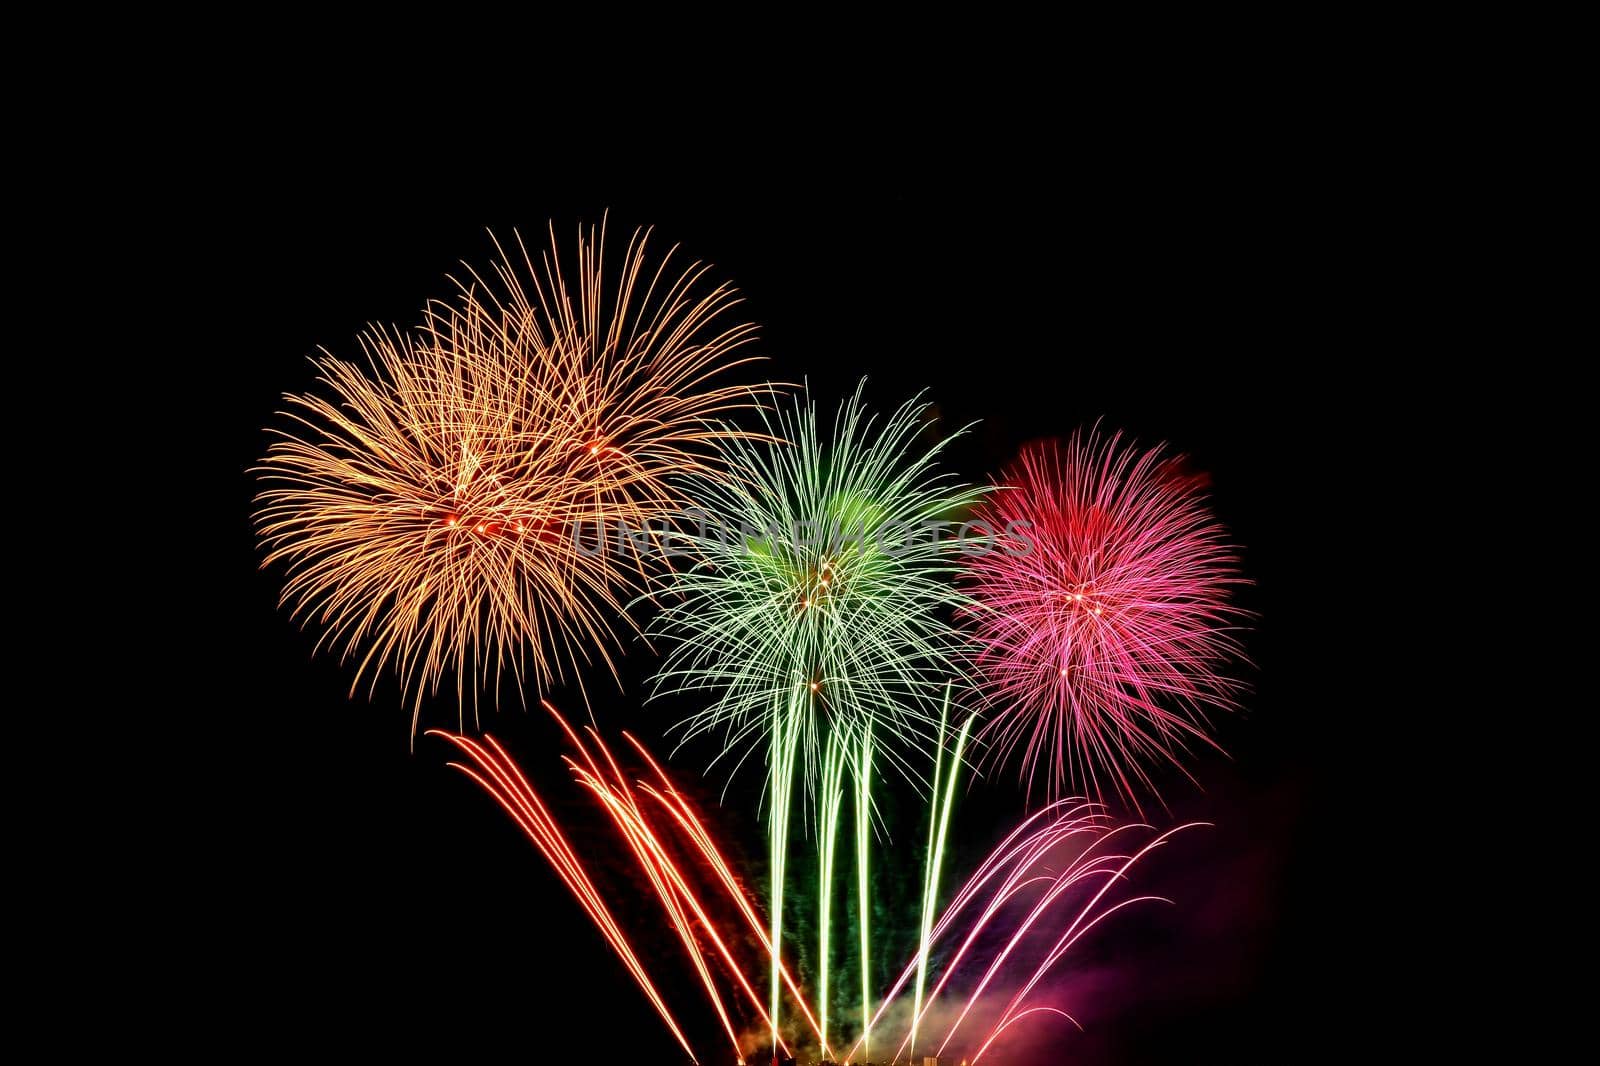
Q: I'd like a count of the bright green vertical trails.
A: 4